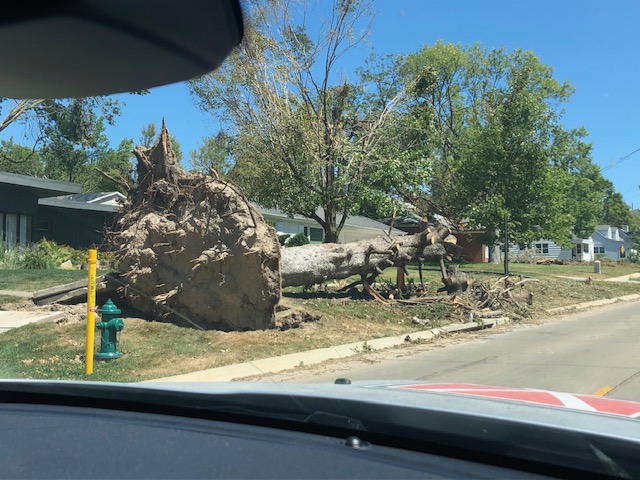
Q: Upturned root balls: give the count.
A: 1